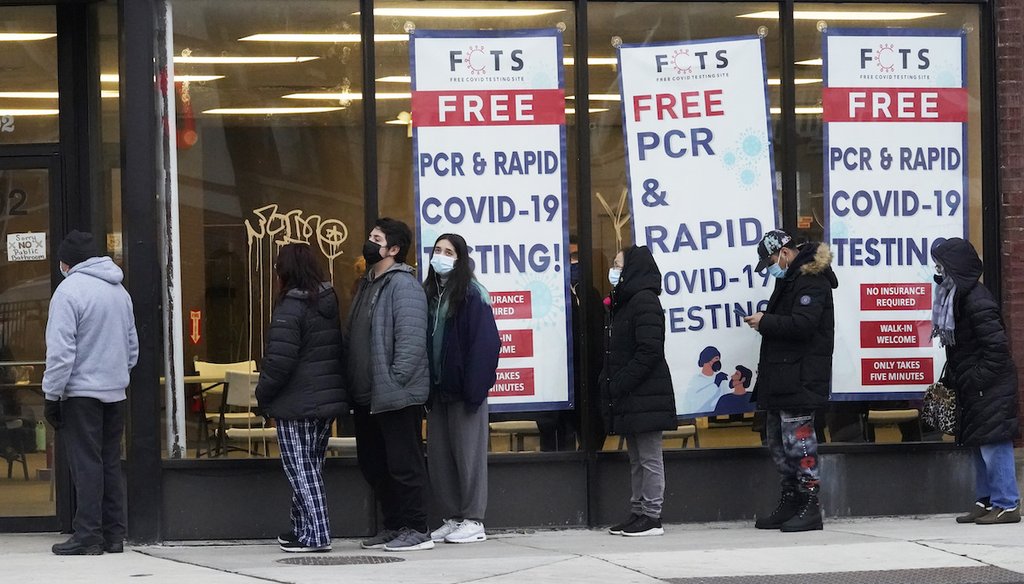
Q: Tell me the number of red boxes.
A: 8